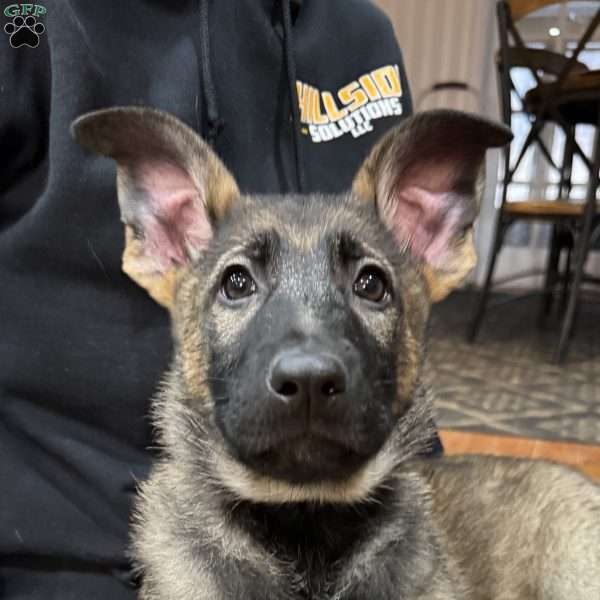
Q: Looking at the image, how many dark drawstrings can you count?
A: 2